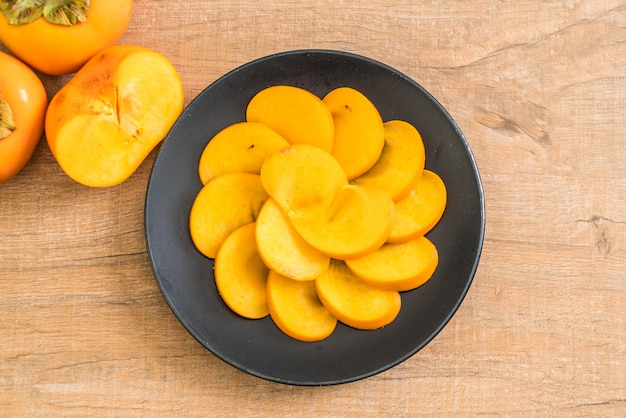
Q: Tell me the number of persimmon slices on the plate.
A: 13